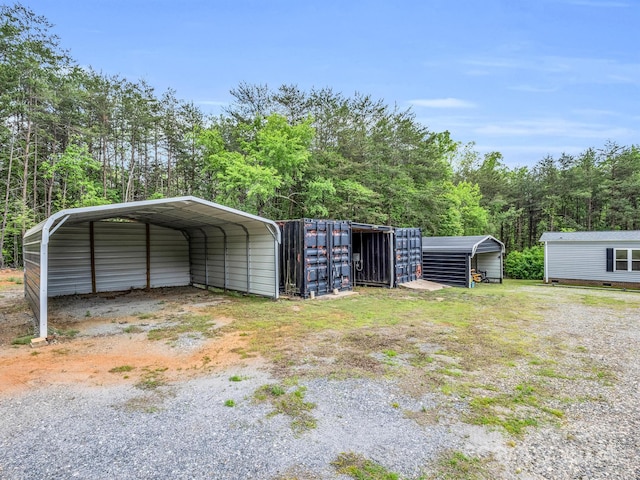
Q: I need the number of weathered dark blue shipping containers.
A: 2